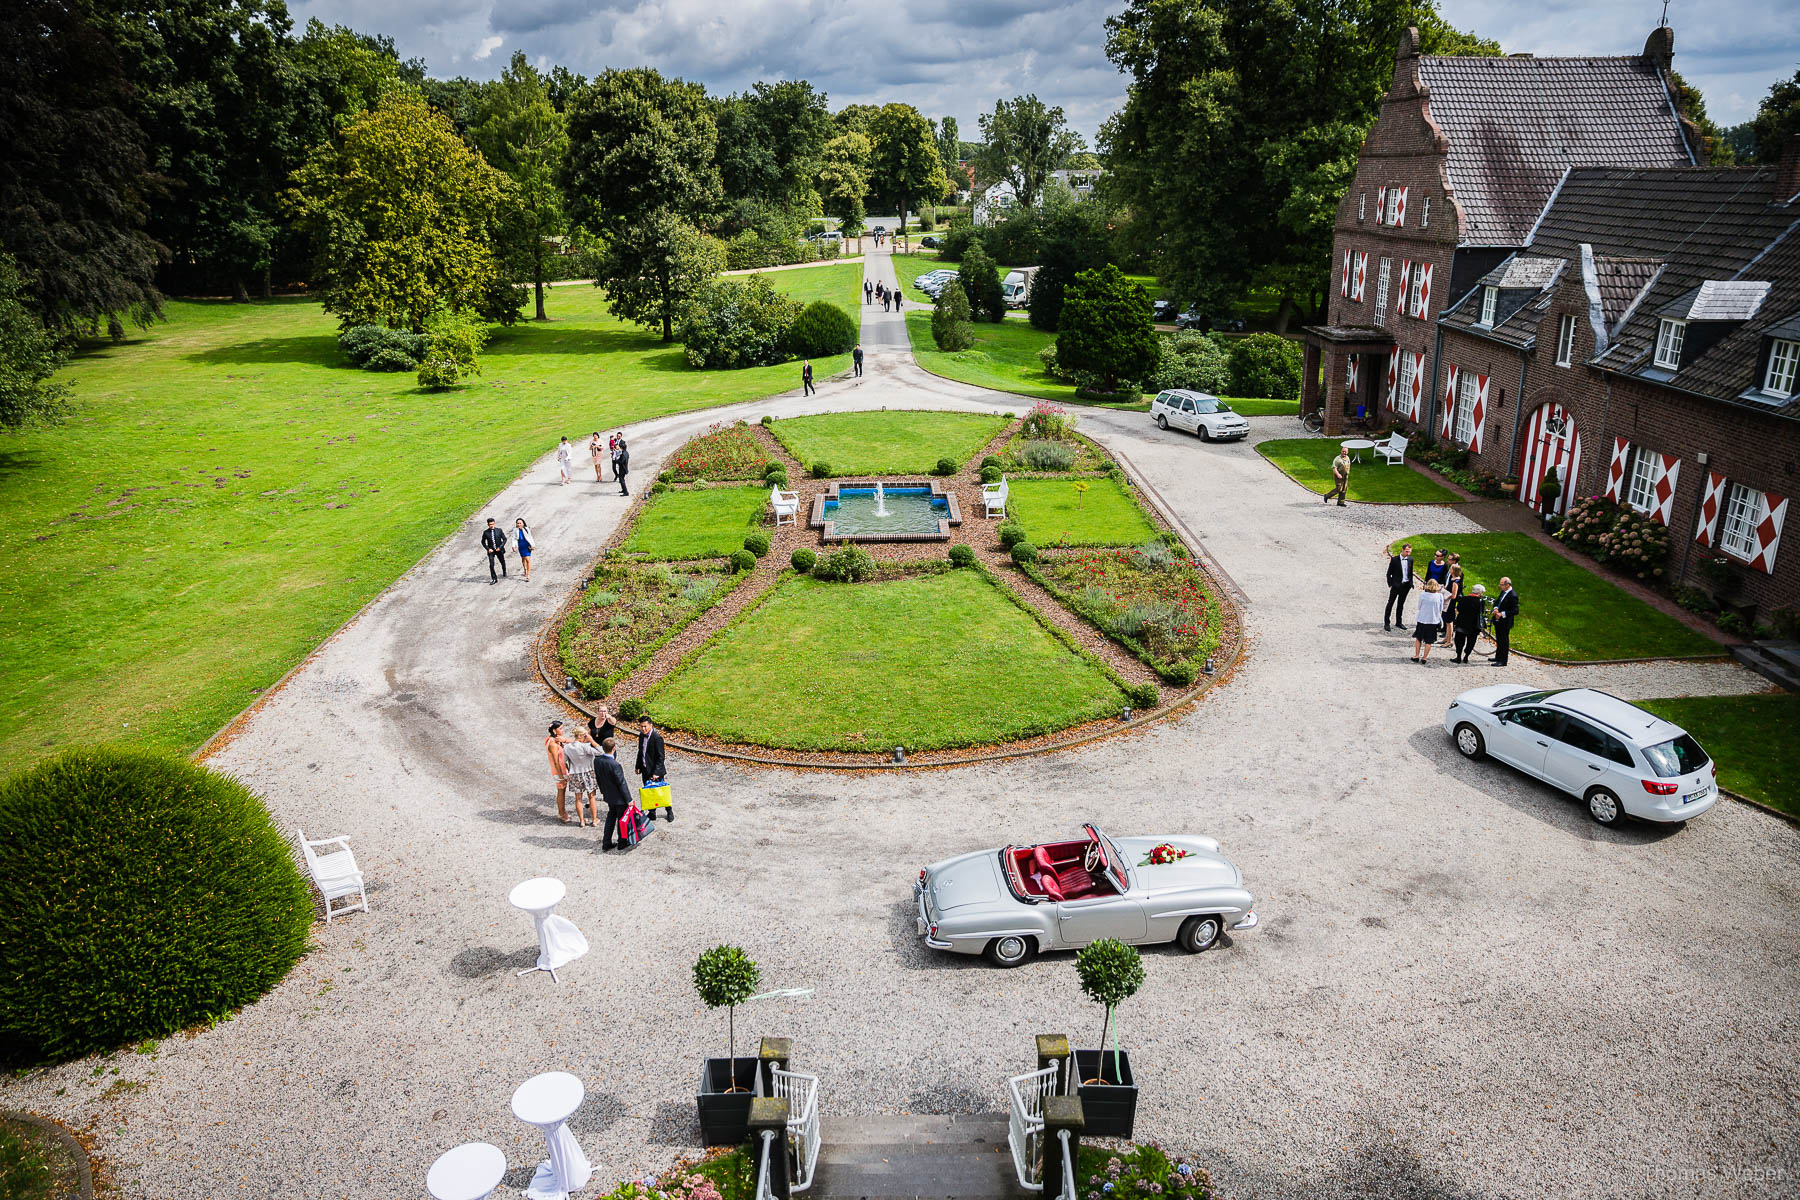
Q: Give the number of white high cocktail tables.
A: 3